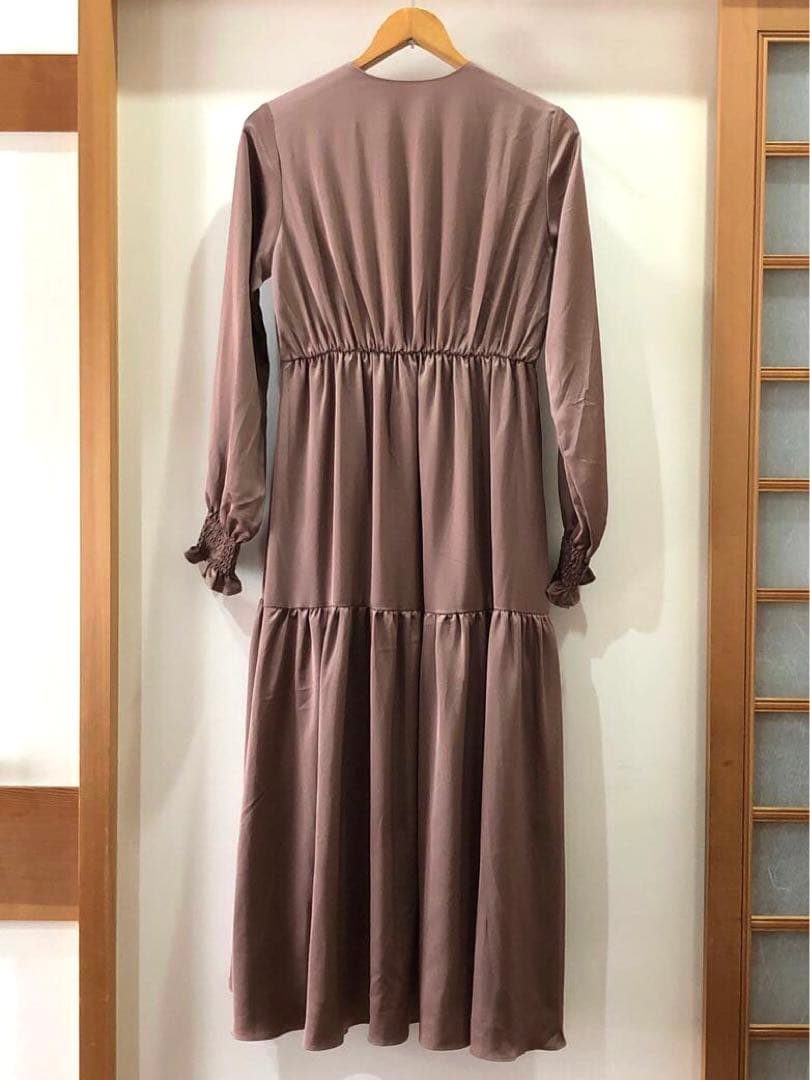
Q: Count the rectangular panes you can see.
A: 10